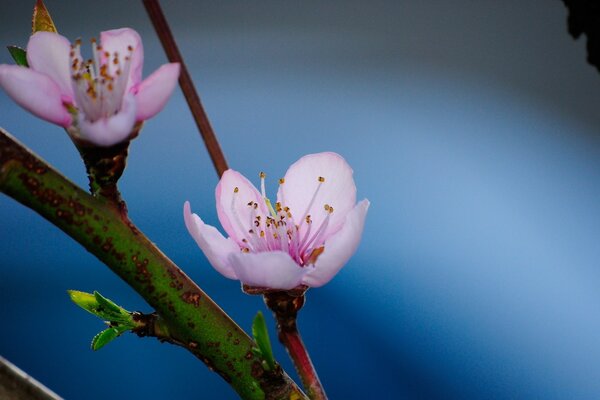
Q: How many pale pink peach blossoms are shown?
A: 2